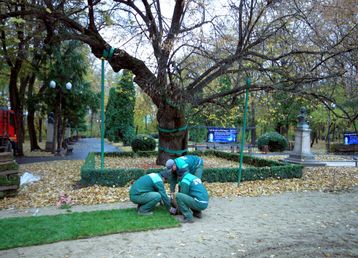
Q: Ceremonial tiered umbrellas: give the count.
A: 0